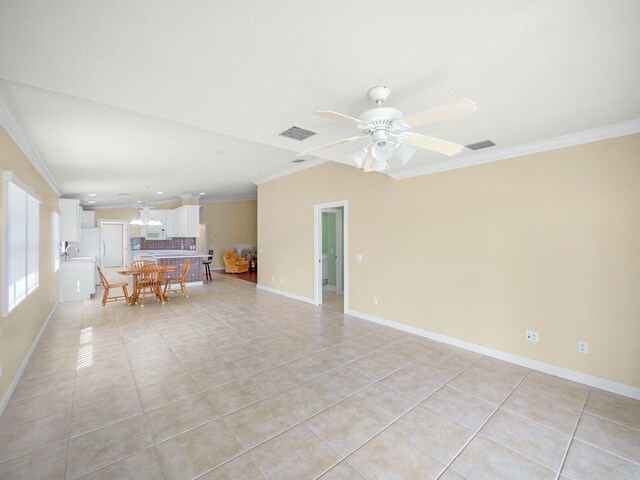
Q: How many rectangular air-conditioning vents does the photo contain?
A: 3